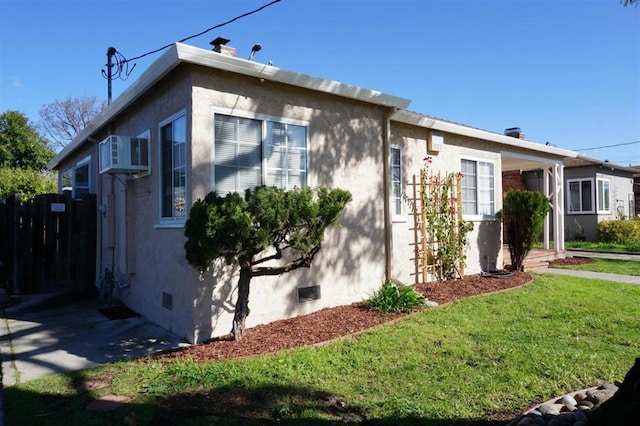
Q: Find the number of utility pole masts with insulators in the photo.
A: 1